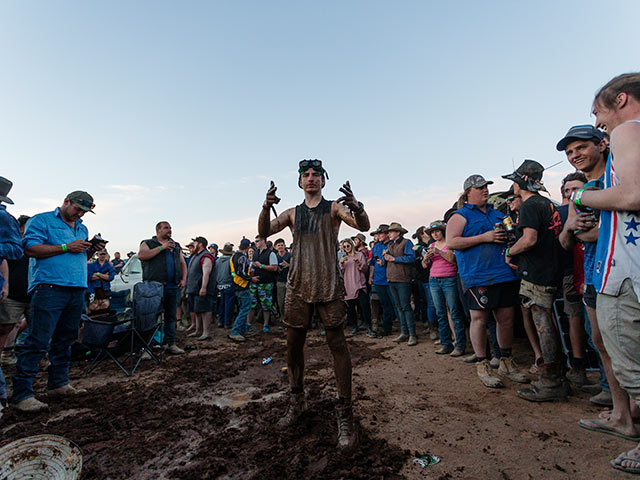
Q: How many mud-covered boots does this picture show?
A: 2